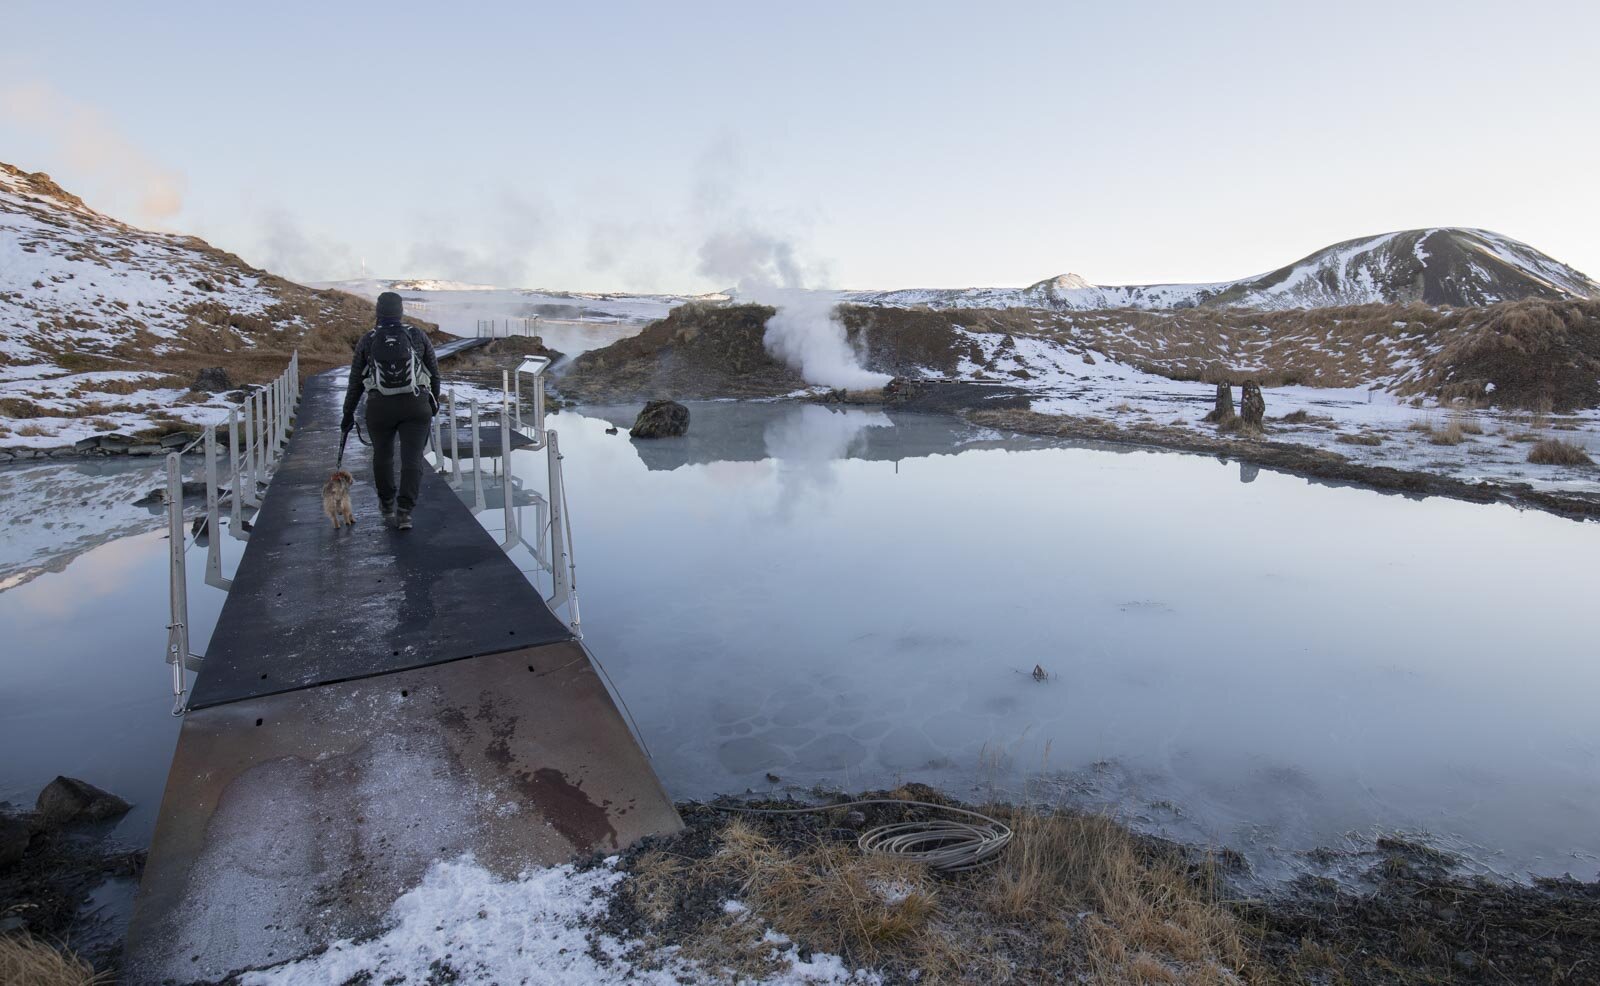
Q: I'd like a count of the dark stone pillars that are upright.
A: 2